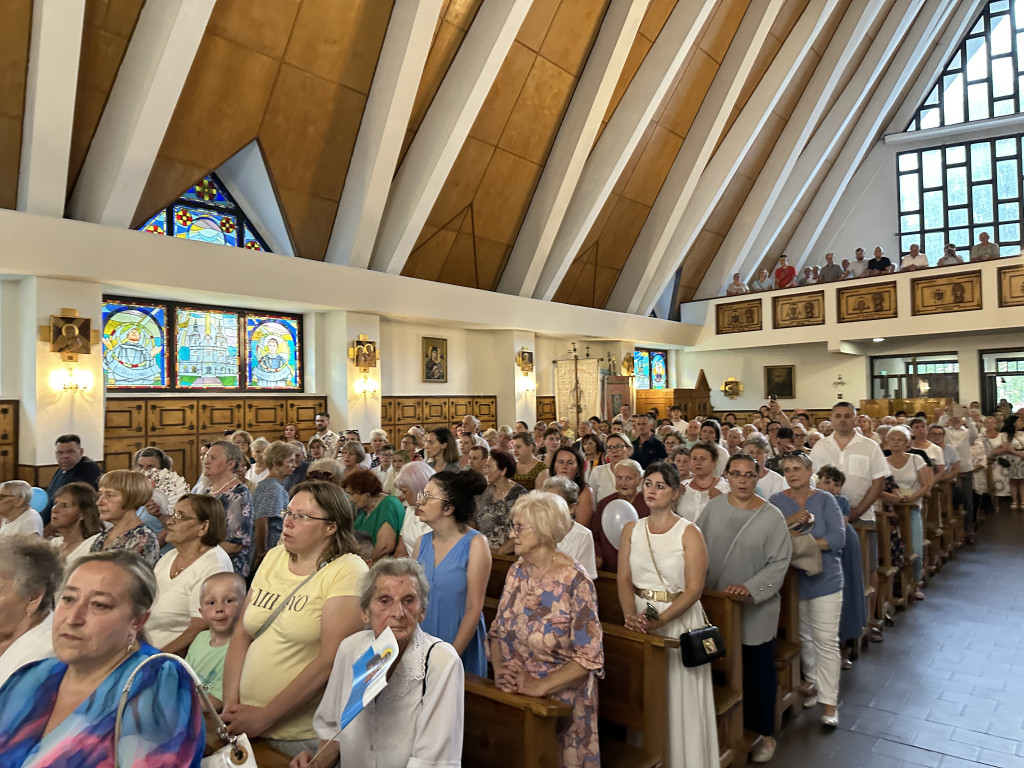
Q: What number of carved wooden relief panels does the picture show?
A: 5